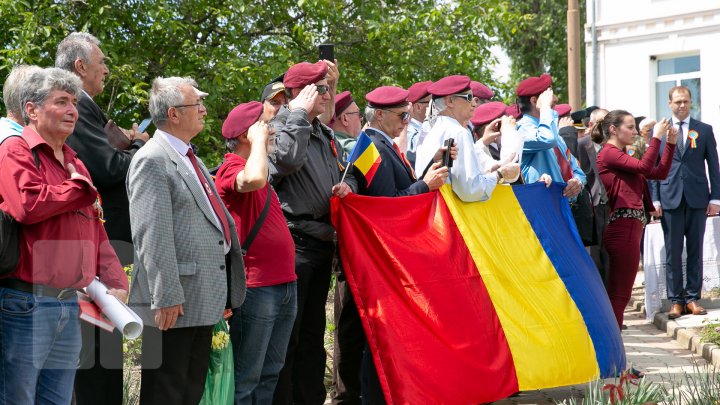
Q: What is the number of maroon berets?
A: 11